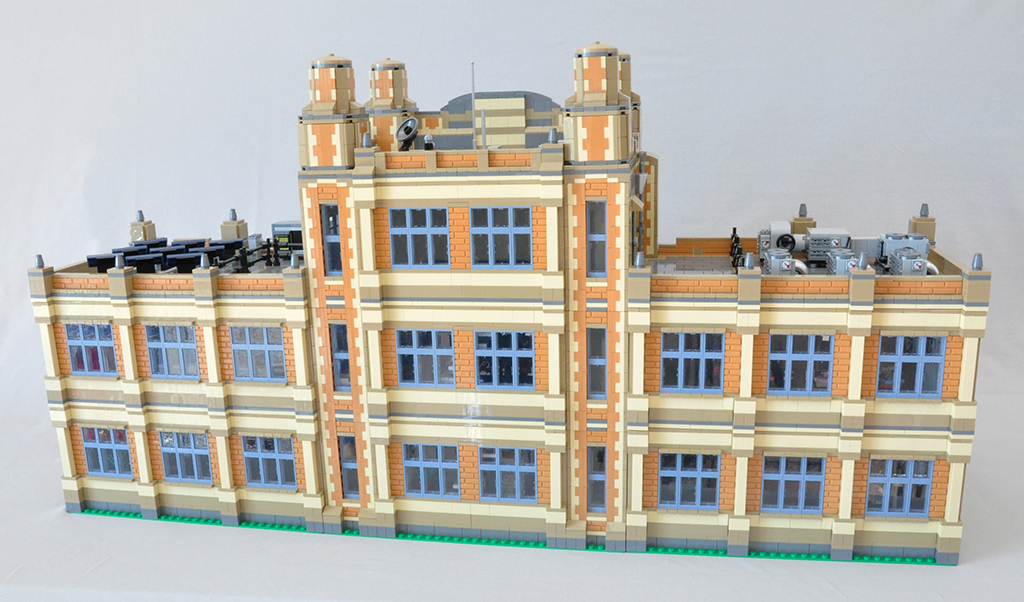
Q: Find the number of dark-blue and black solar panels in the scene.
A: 9